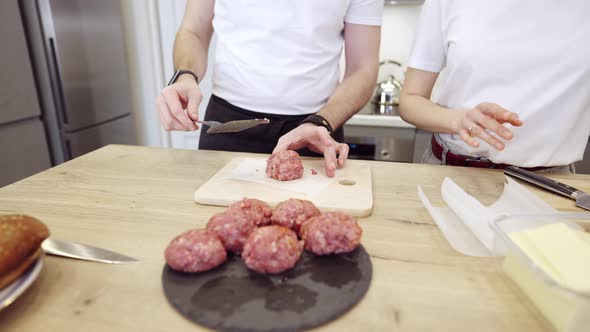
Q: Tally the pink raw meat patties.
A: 7